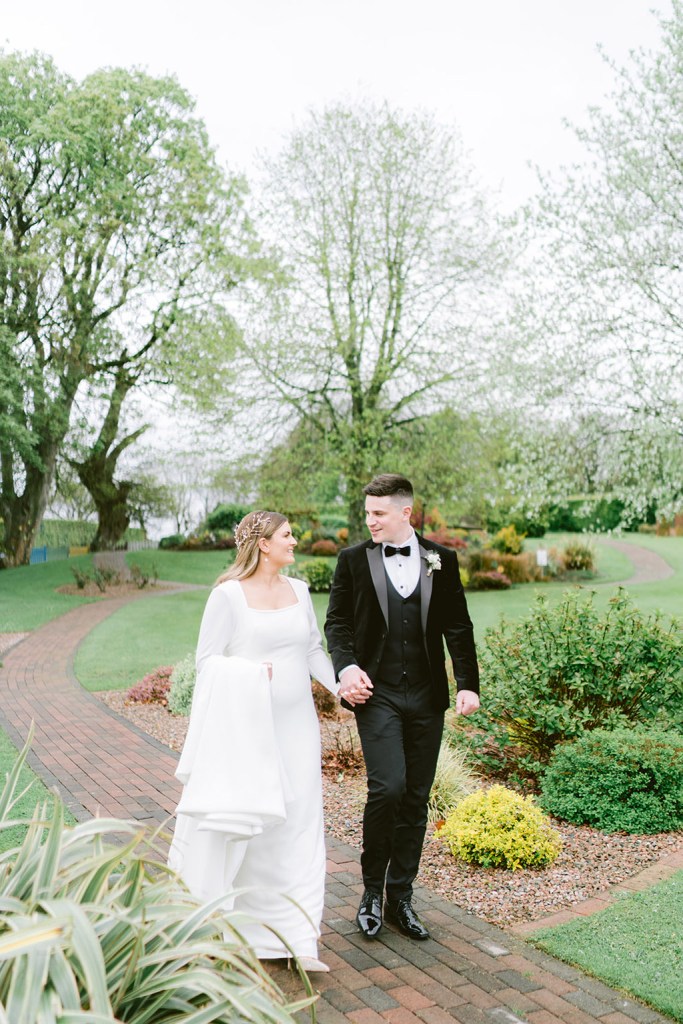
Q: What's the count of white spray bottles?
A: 0